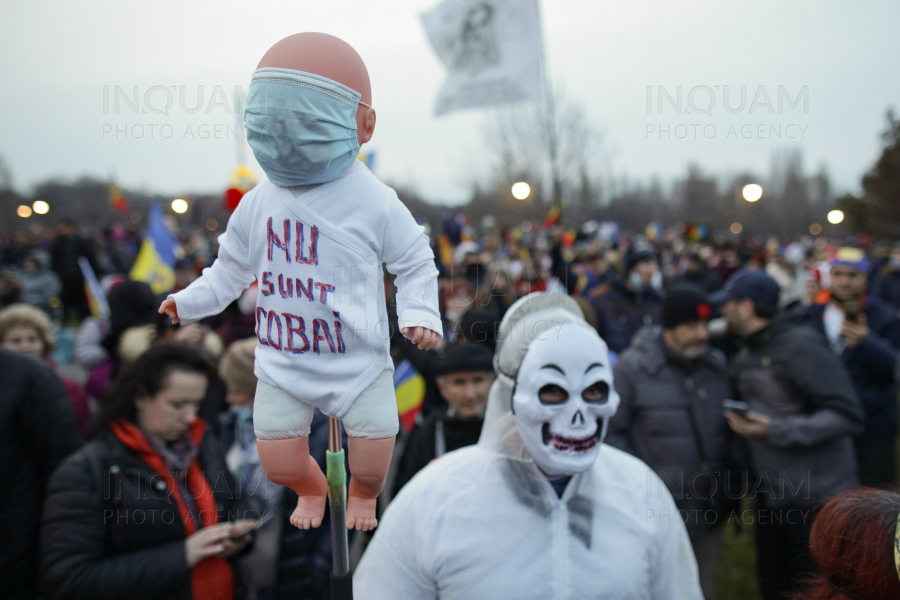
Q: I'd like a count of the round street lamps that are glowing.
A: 6